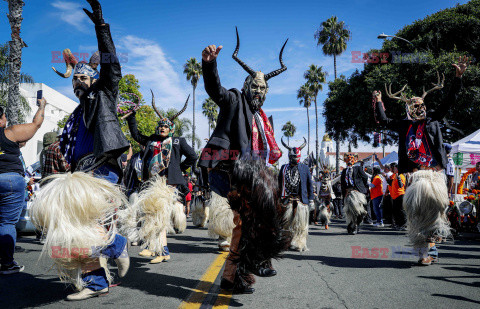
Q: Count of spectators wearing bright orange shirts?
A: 2